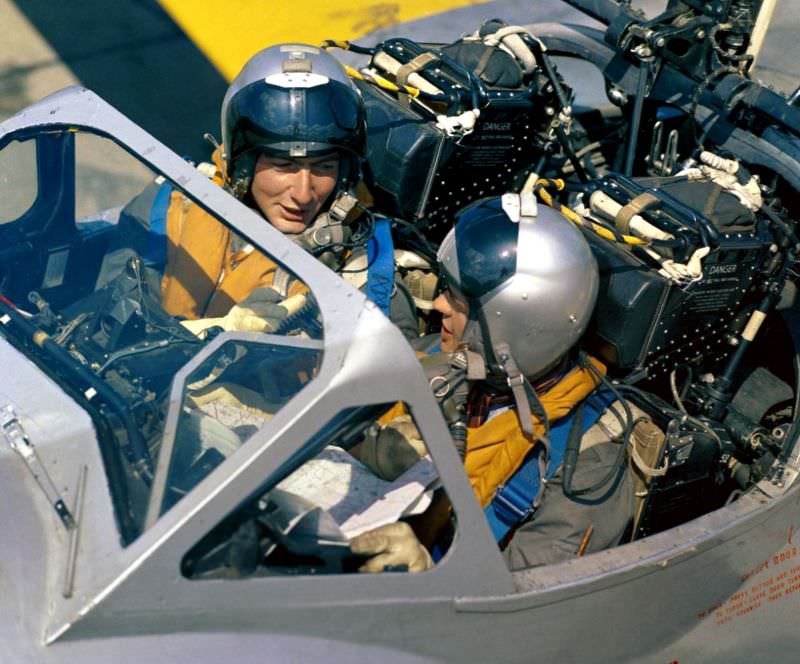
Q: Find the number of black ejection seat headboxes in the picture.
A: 2